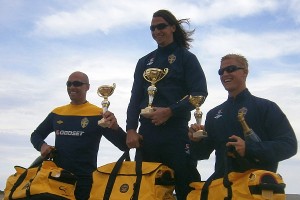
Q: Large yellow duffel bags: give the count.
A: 3